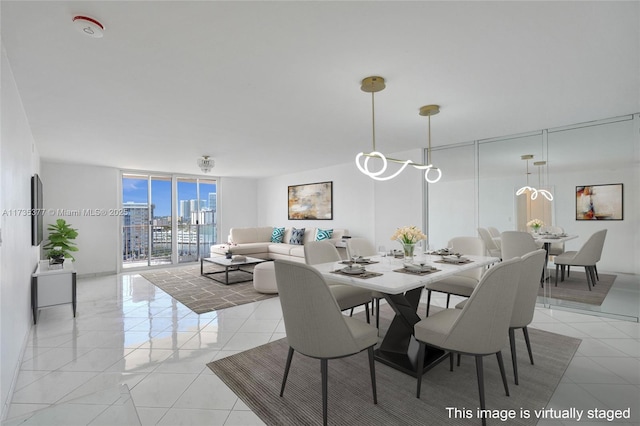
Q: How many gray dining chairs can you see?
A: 6